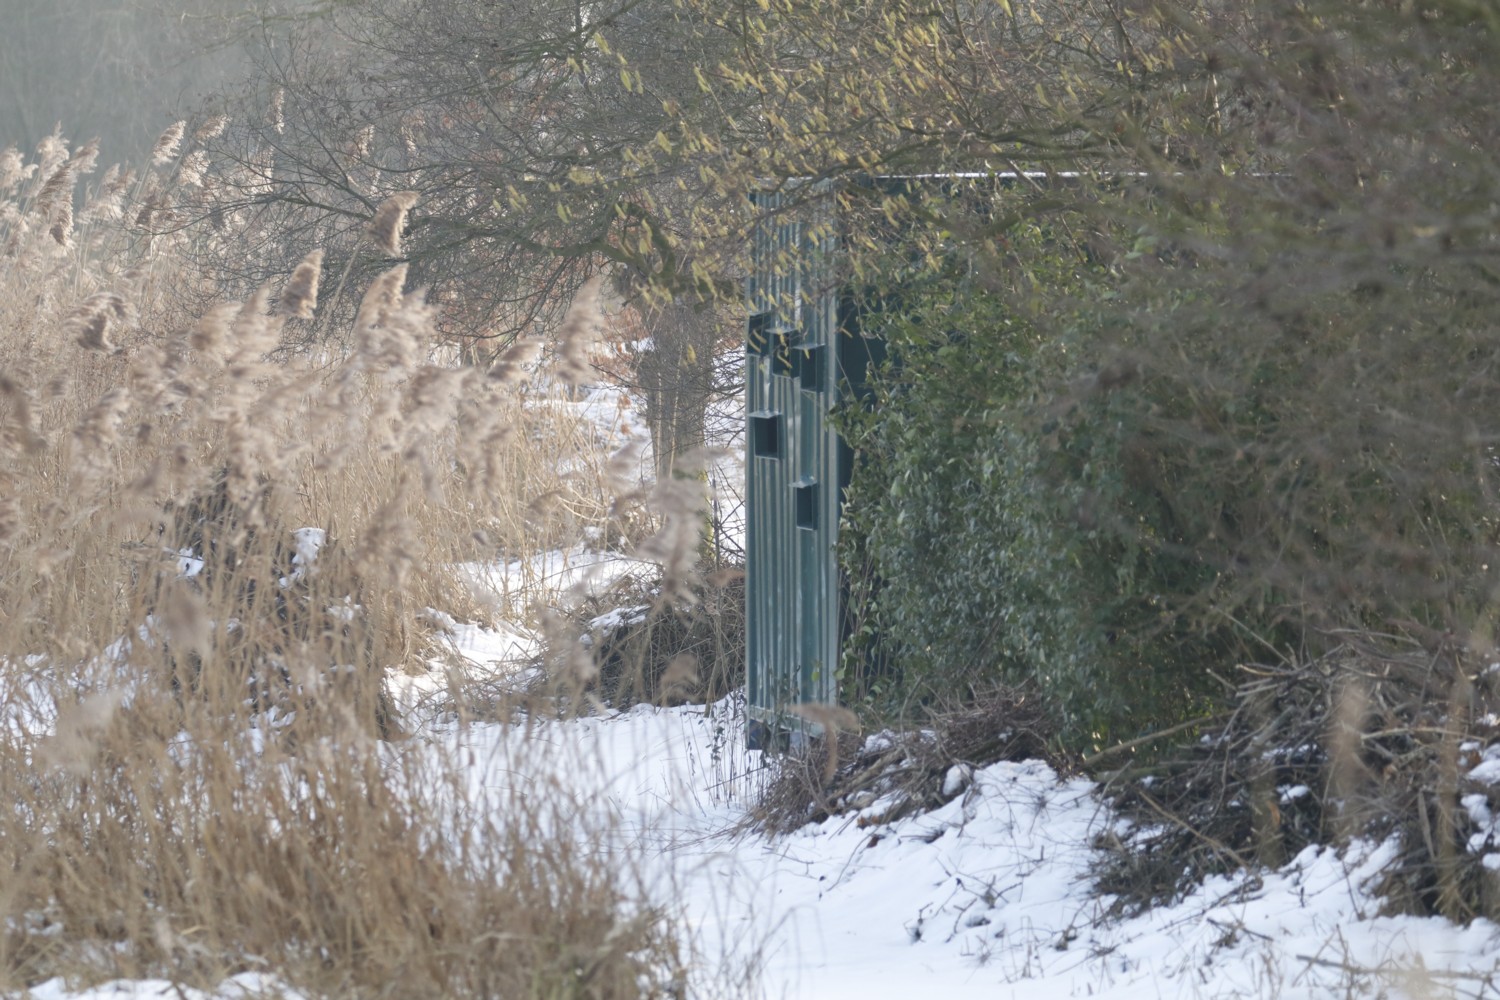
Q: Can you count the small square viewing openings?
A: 5